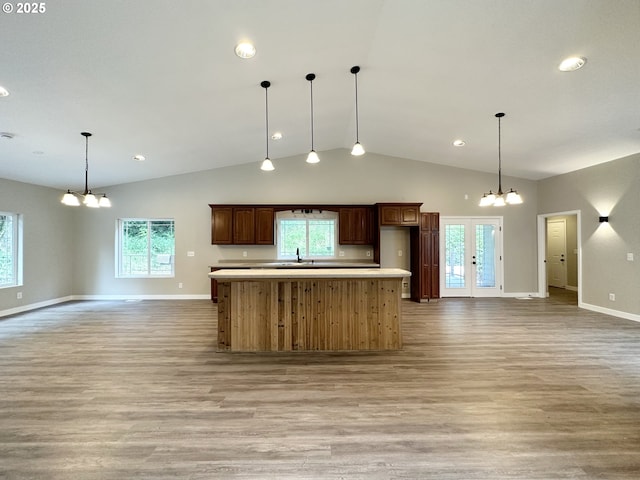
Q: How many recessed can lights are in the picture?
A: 6